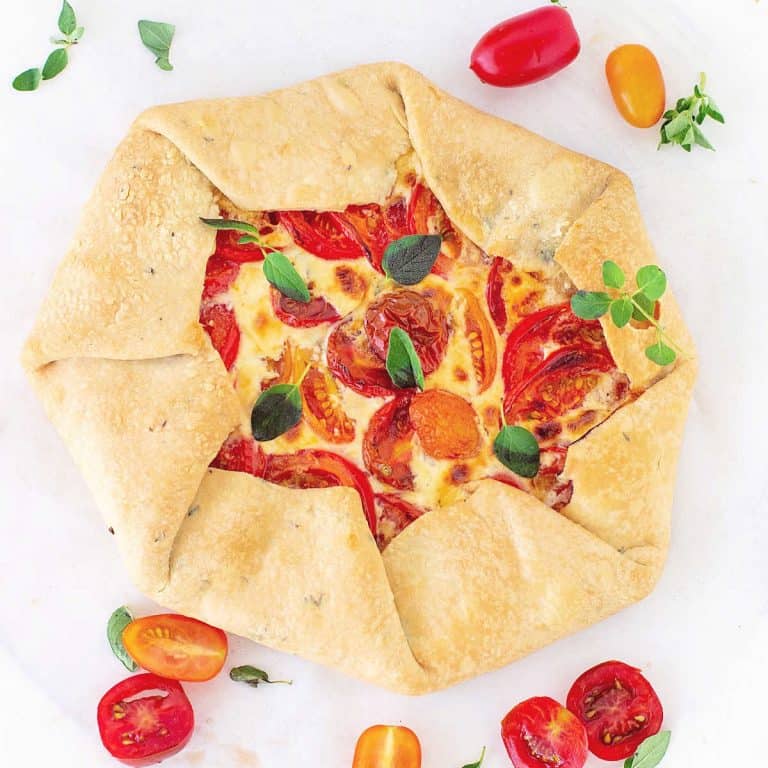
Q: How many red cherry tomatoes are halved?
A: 3